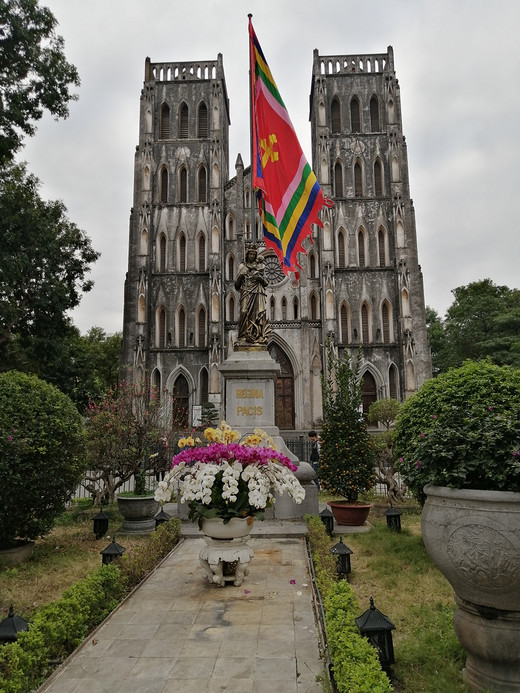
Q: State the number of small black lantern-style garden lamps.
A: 8